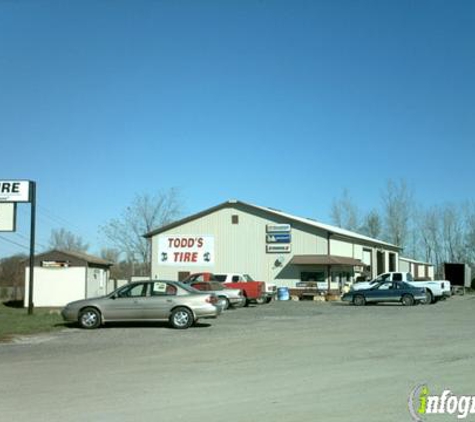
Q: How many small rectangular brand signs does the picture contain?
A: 3